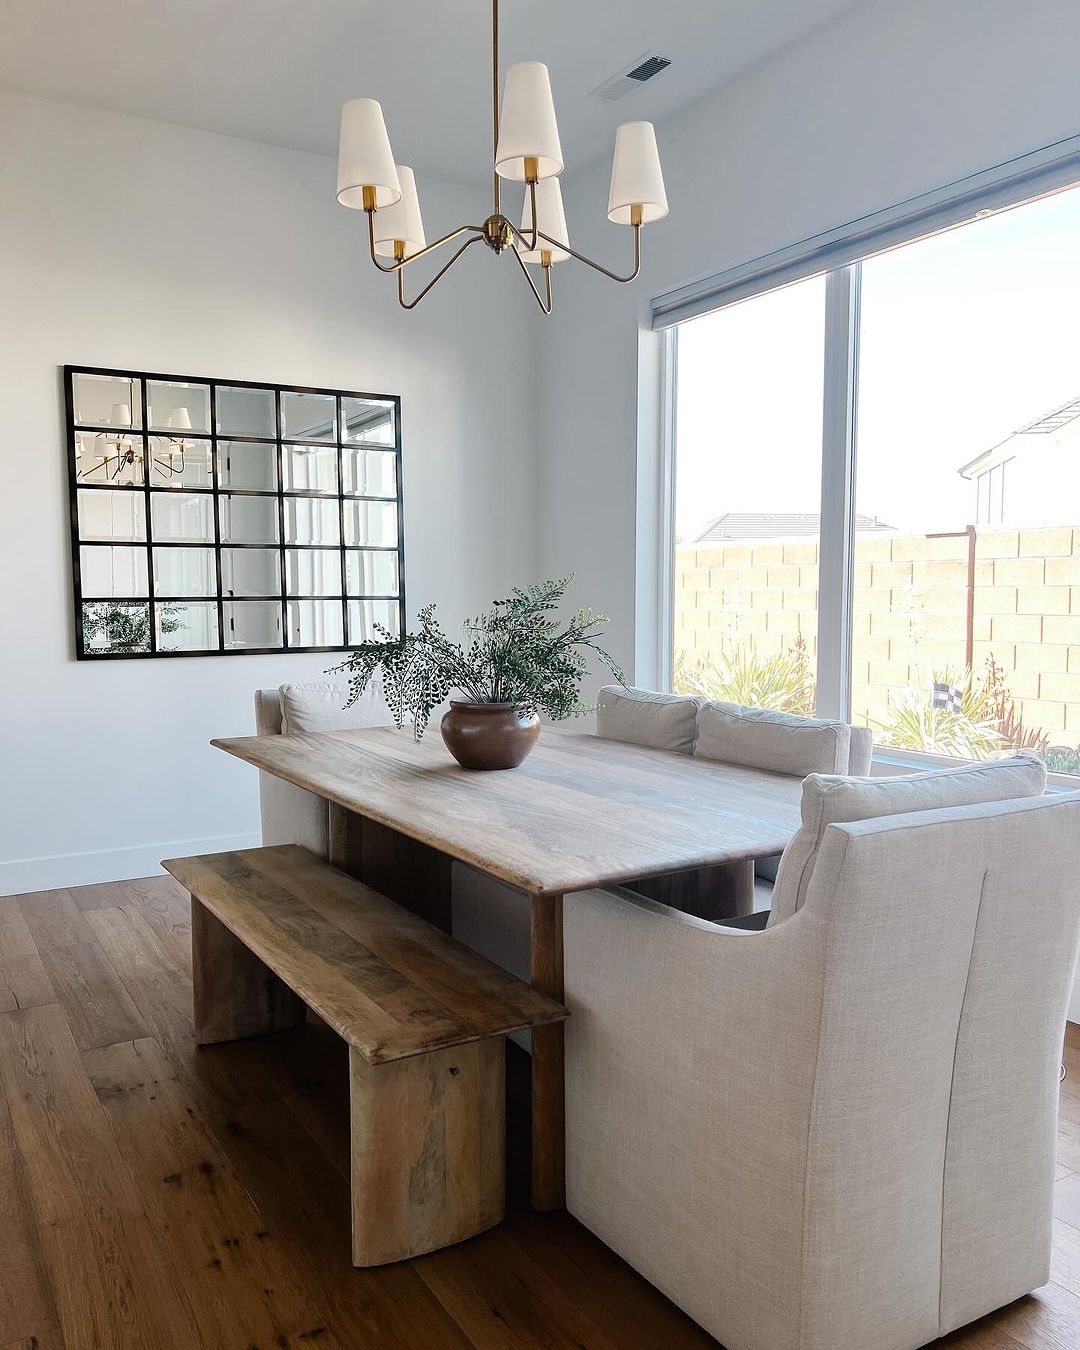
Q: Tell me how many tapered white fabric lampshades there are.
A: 5